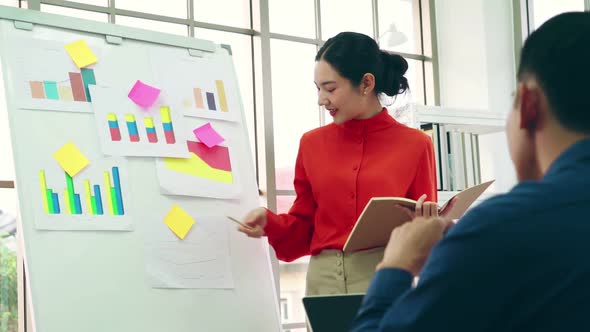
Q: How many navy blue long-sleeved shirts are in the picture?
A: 1